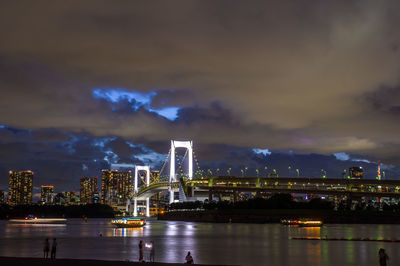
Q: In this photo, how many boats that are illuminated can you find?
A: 3